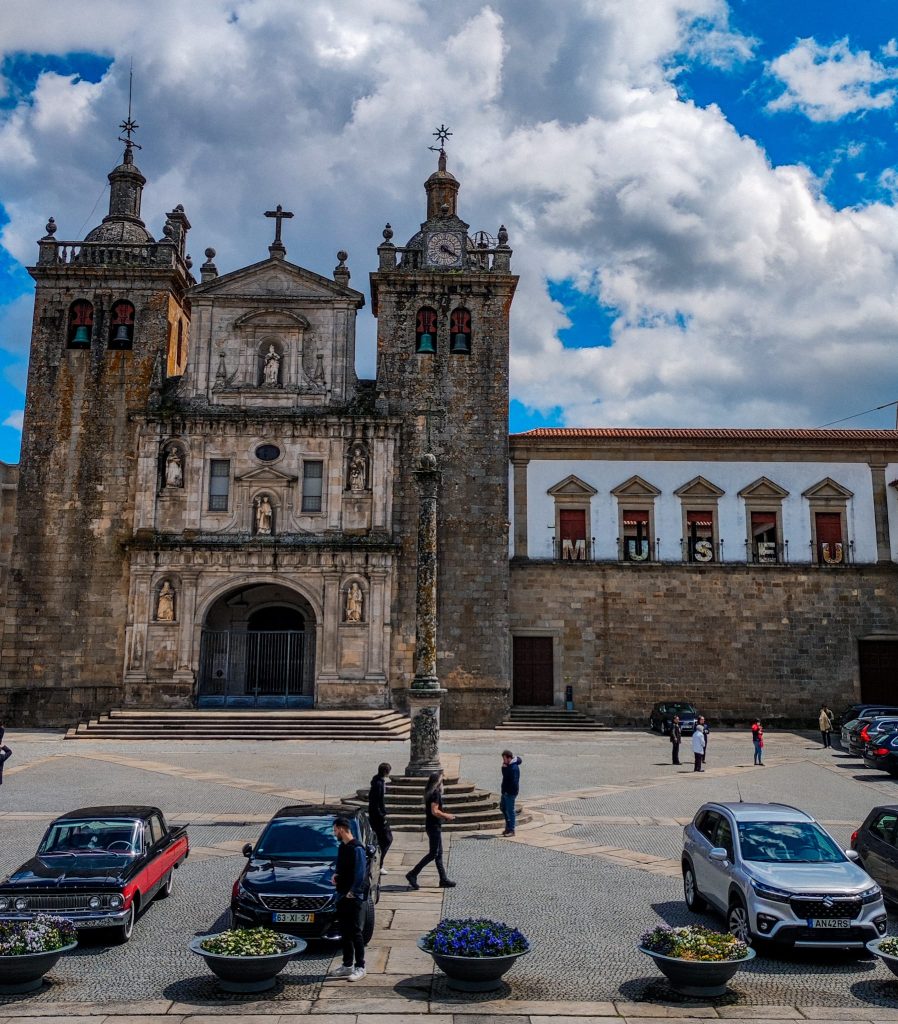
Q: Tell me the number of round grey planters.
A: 5